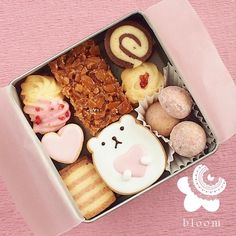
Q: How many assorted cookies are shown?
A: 10